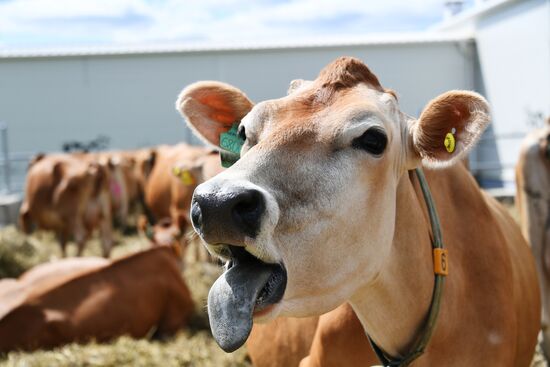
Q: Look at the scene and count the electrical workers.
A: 0